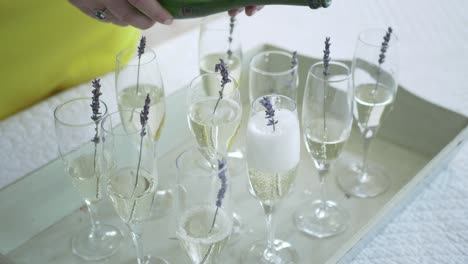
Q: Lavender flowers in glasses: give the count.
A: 10